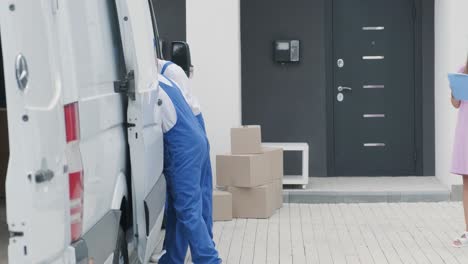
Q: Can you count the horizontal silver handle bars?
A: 5